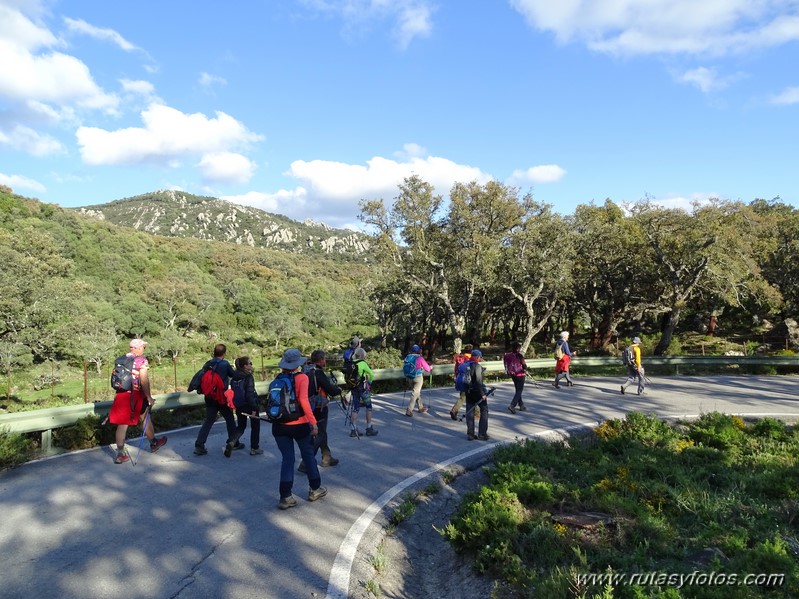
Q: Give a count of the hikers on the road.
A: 13